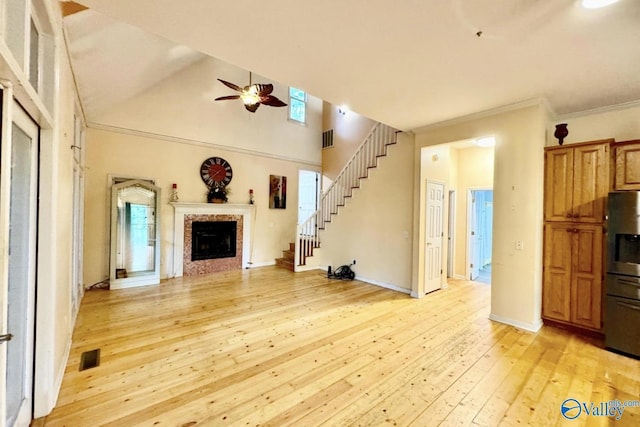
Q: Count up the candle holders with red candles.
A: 2